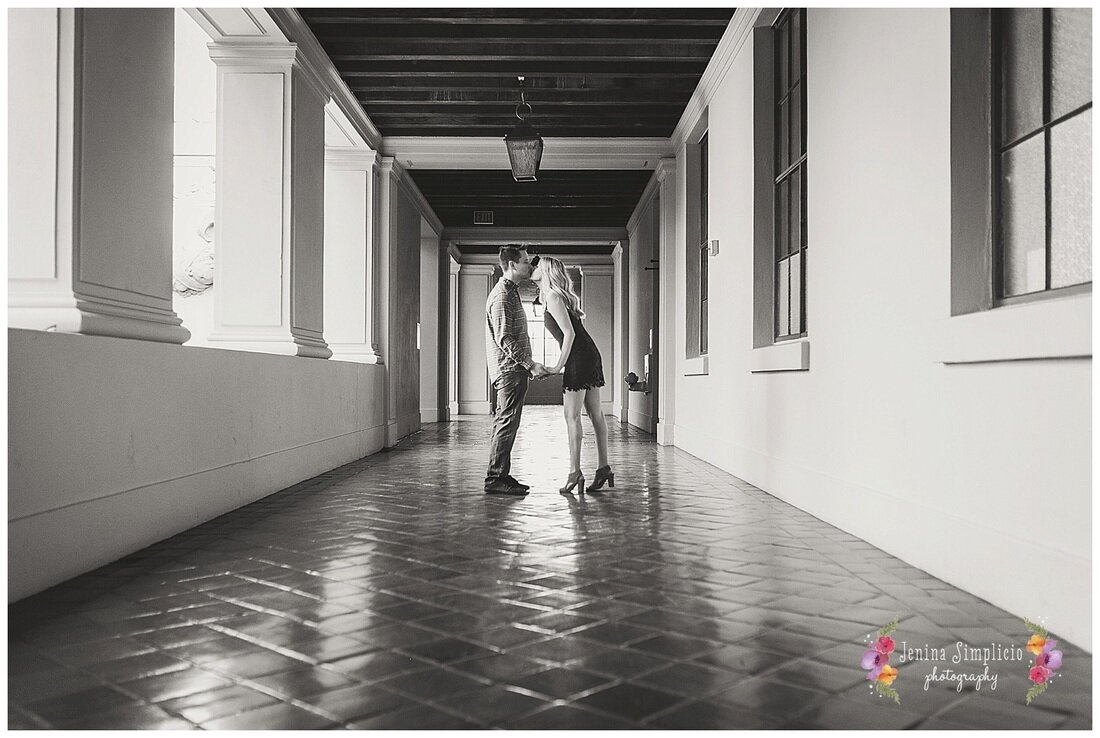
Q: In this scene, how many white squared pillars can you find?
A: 3